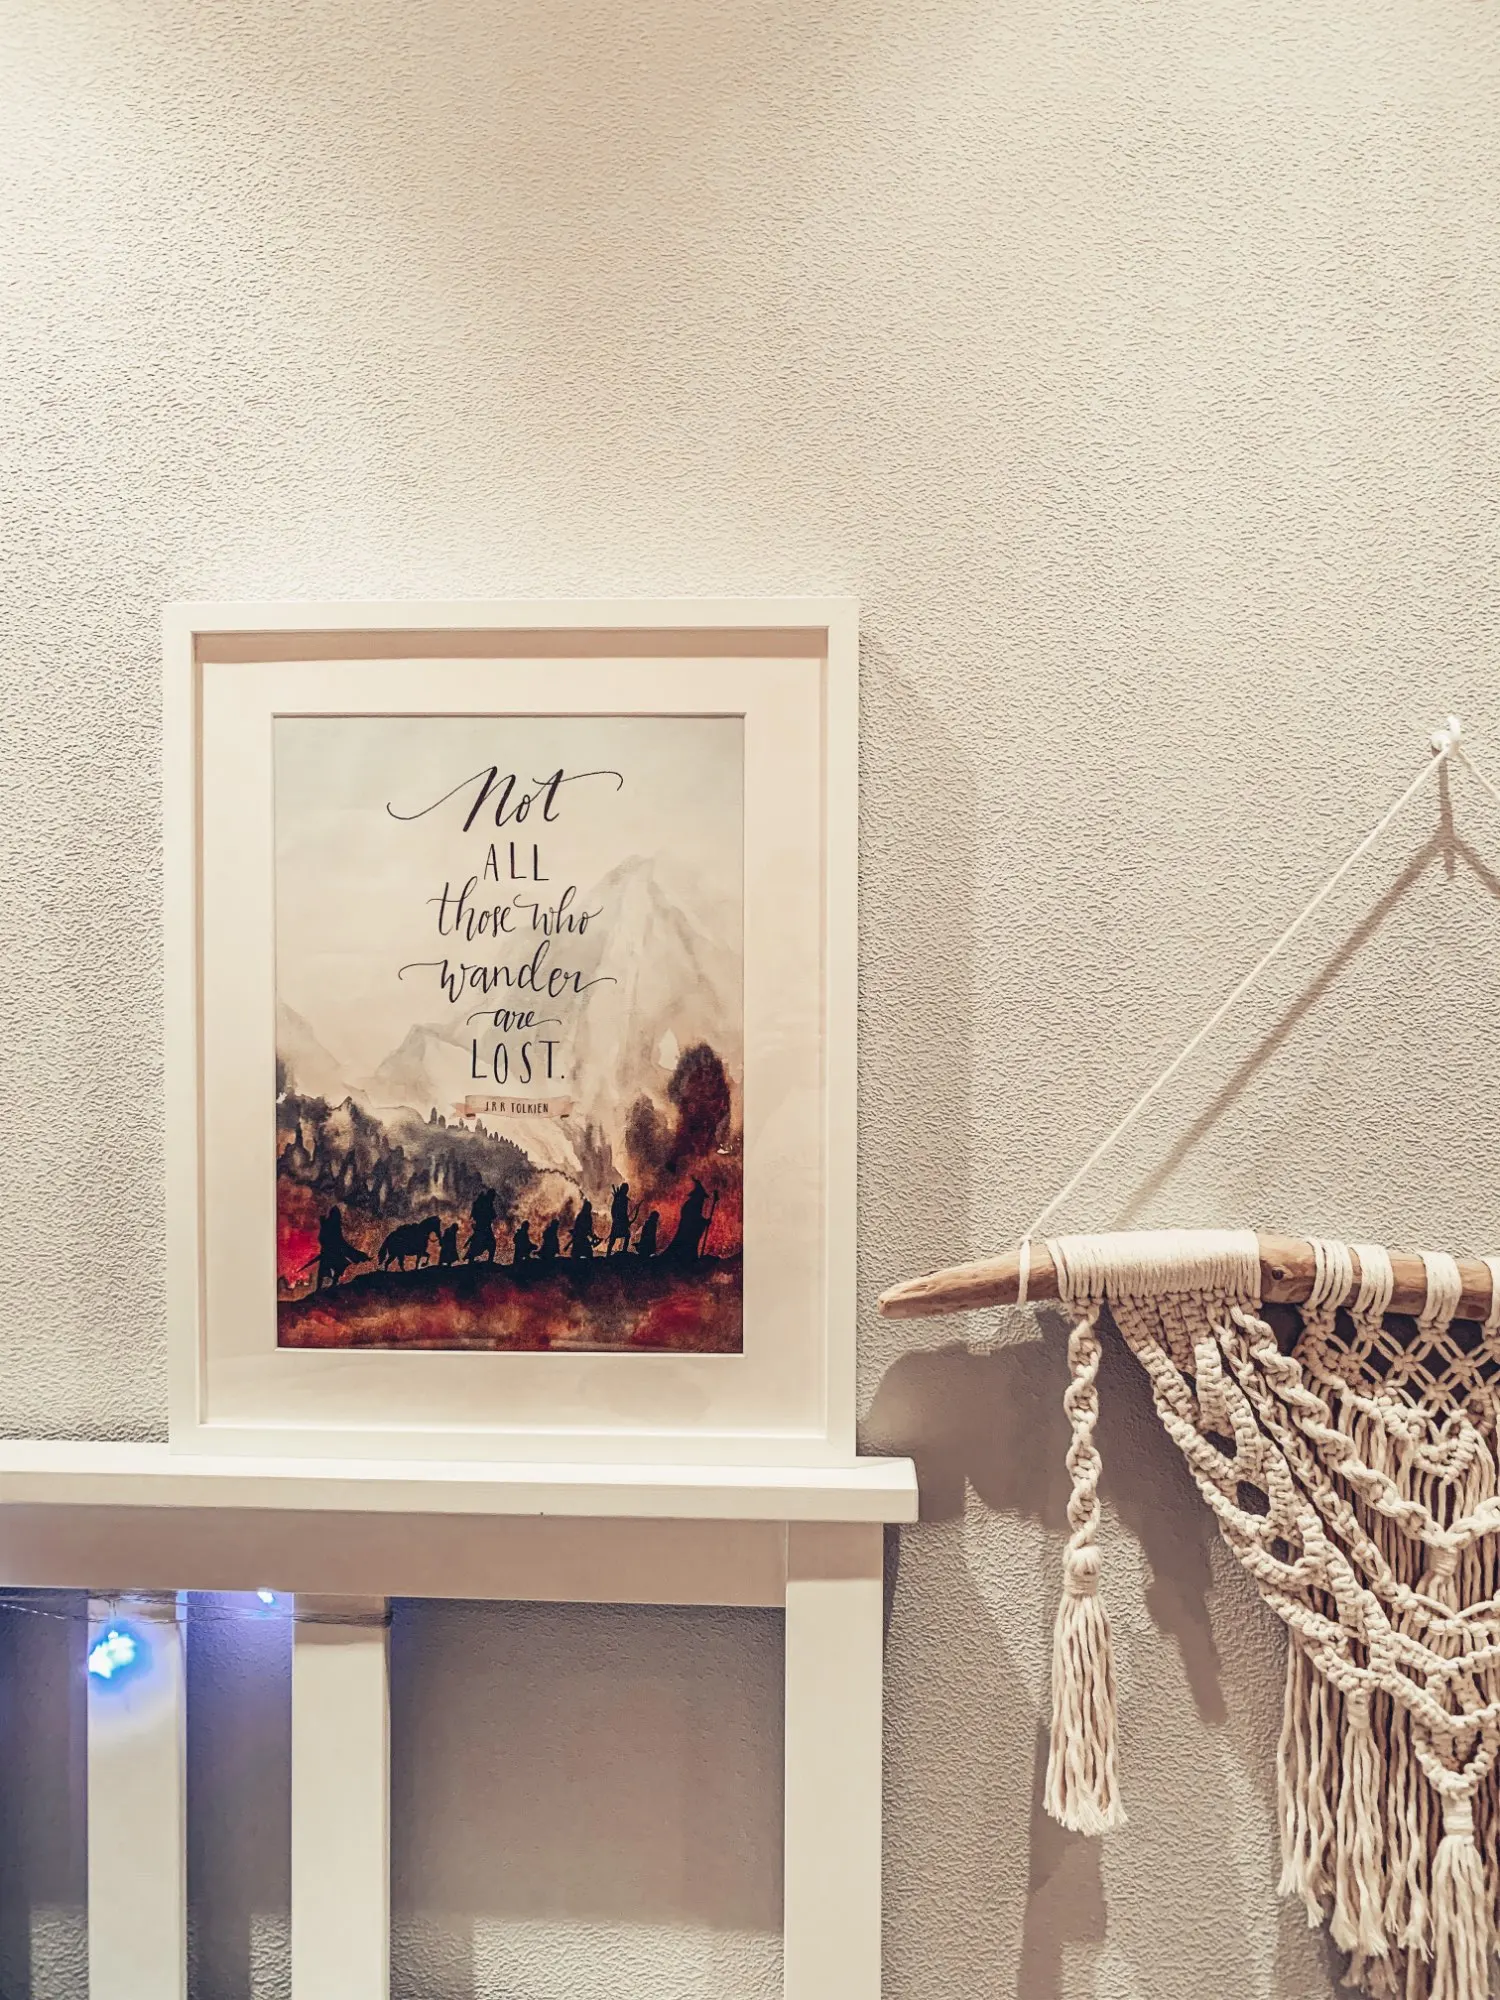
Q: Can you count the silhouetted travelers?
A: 9